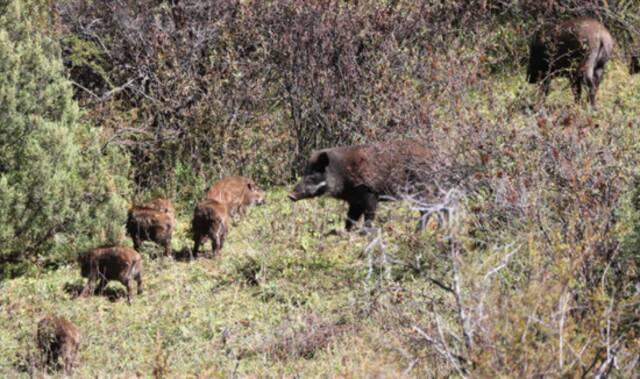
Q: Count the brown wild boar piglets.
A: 6